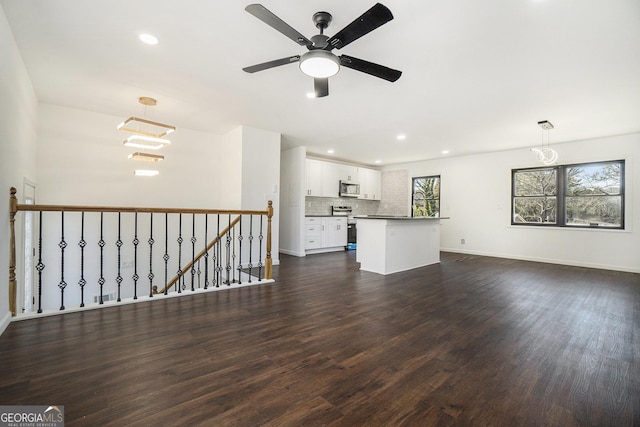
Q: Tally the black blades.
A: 5